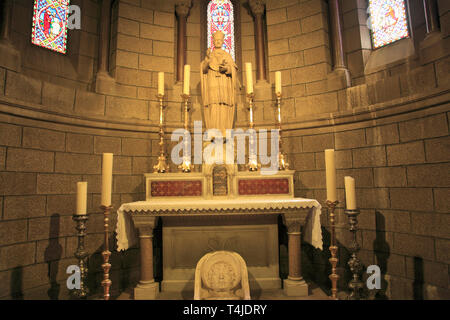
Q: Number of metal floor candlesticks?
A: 4